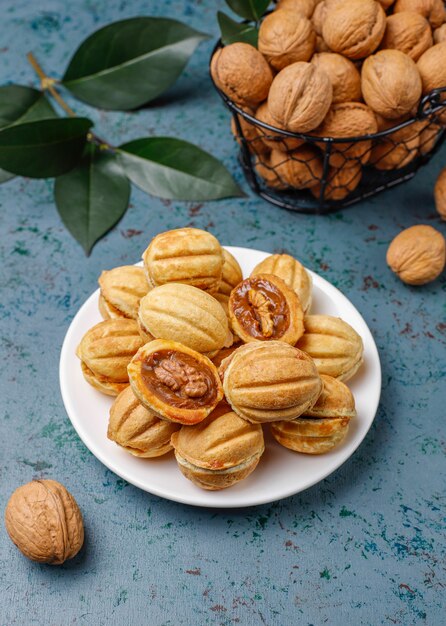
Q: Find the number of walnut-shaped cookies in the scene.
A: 13